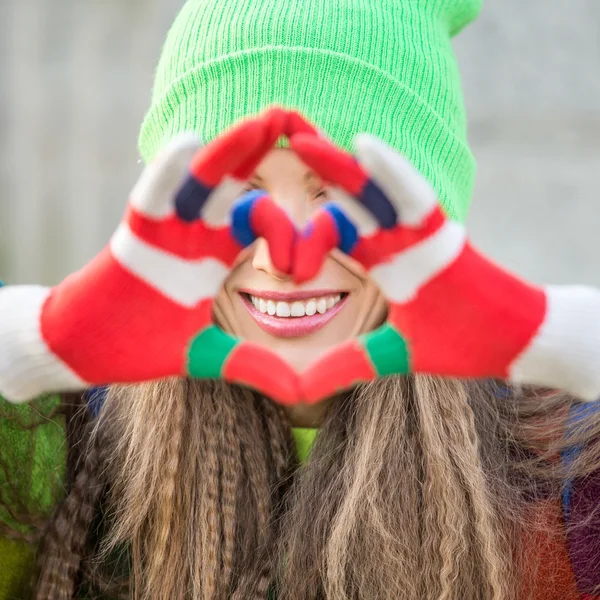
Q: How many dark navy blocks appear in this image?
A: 2